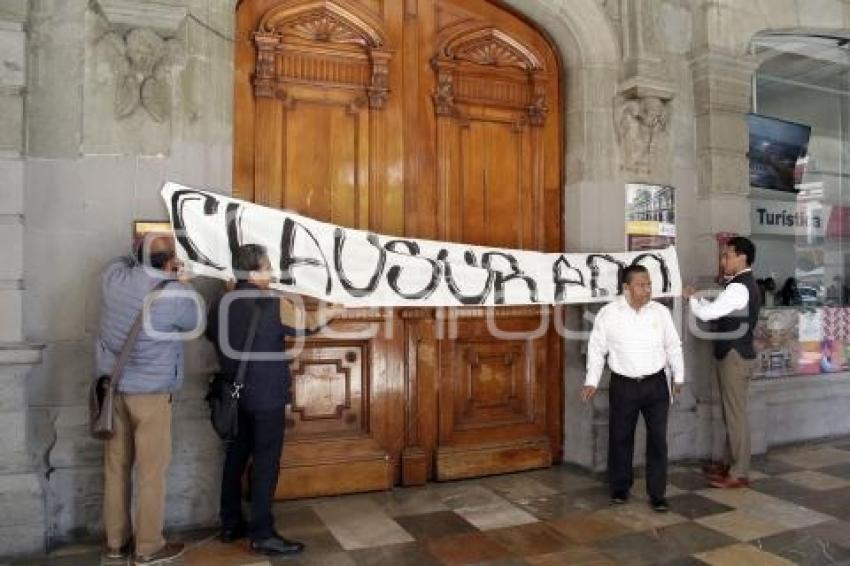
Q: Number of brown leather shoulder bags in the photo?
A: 1